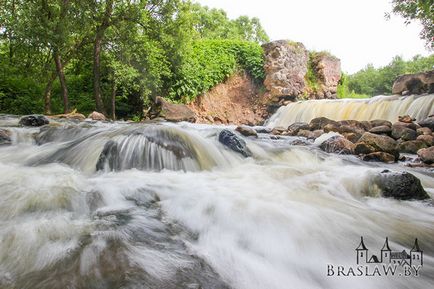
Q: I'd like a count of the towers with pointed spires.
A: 3